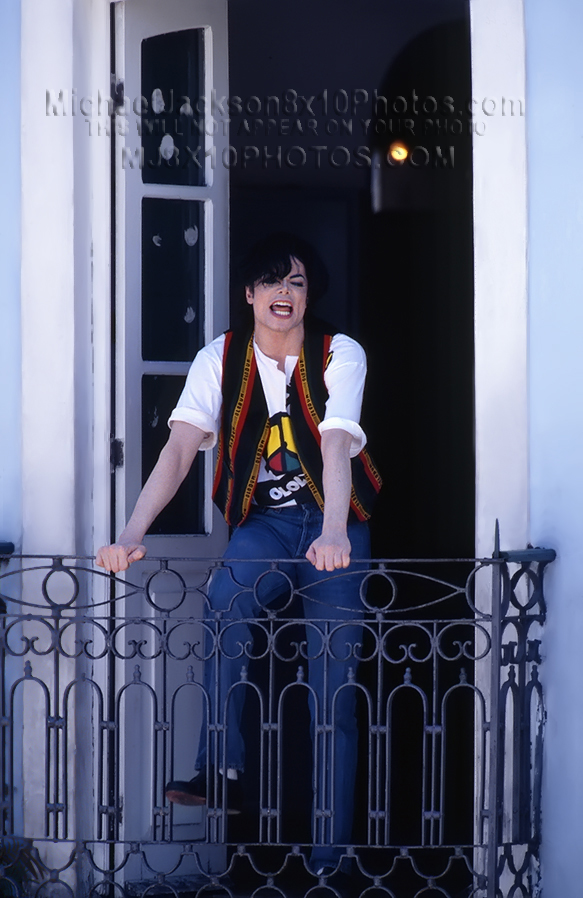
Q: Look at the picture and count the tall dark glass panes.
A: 3